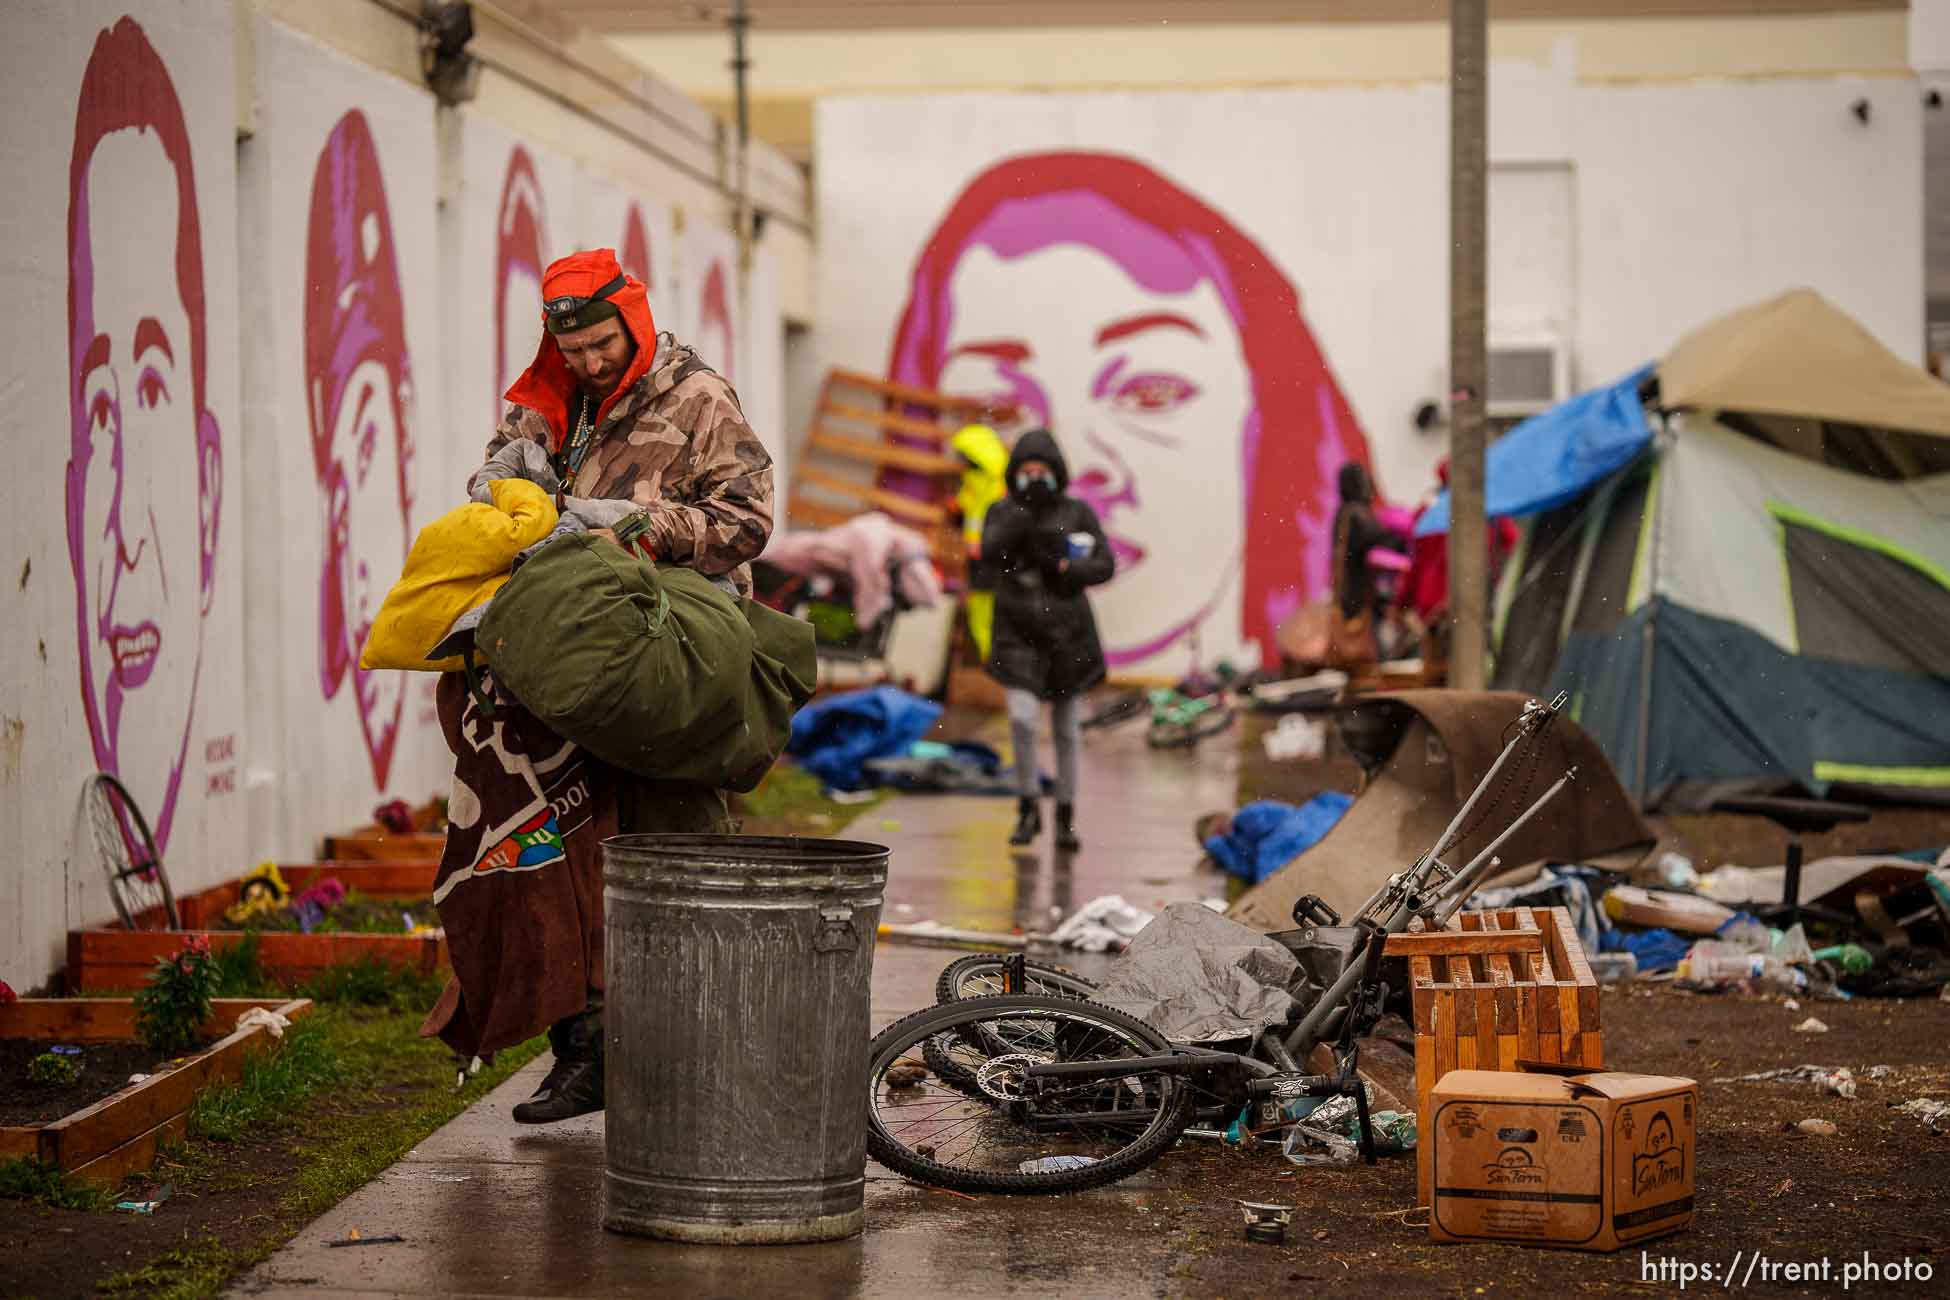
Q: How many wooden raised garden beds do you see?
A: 3